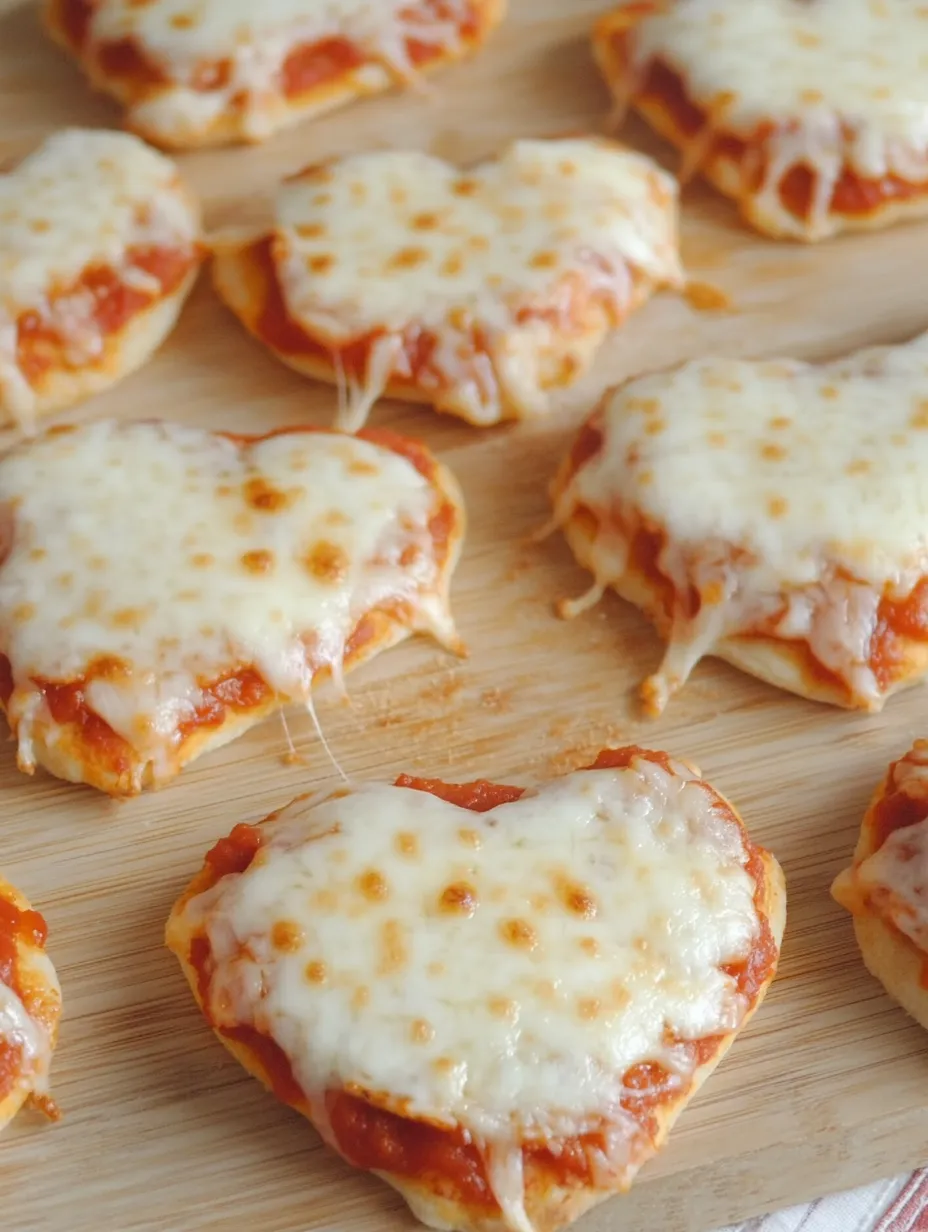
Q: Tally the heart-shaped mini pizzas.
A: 9